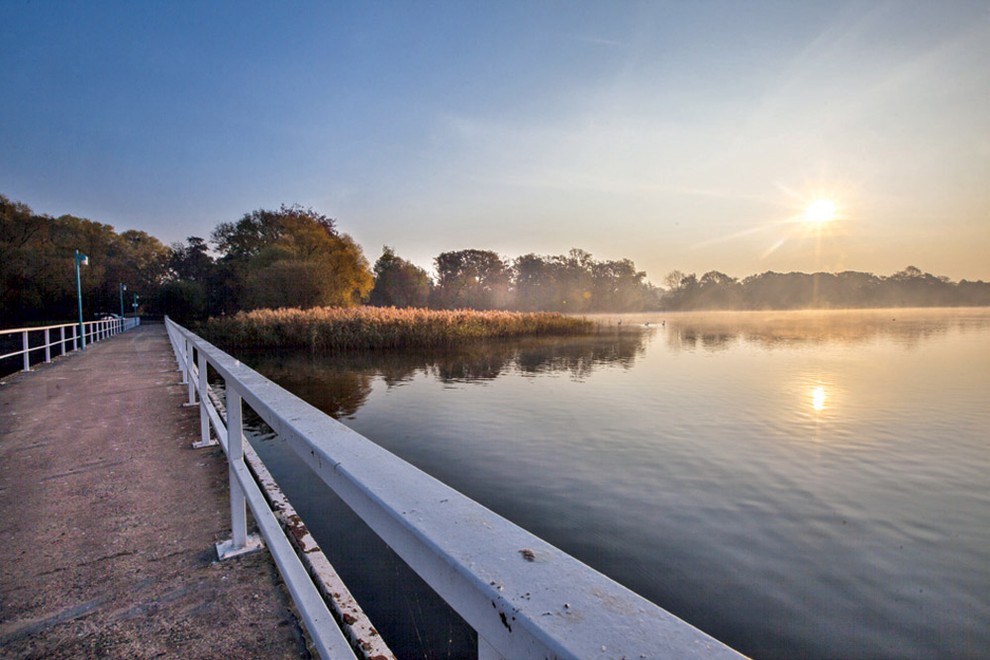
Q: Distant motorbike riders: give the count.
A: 0